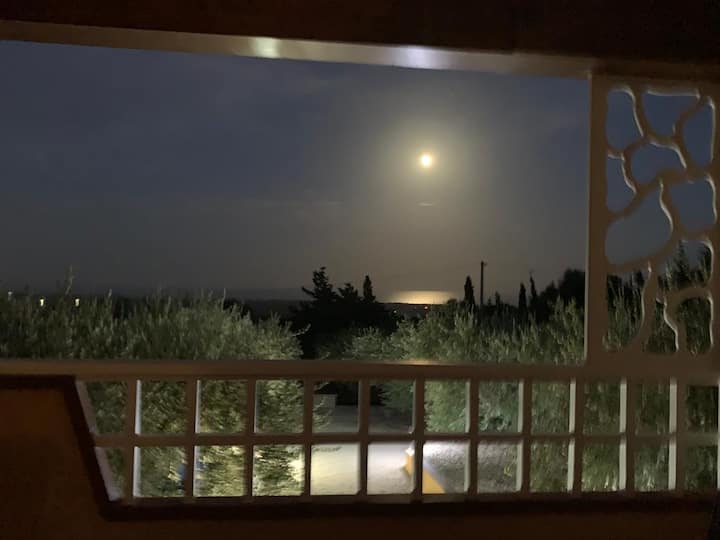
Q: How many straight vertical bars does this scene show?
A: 11